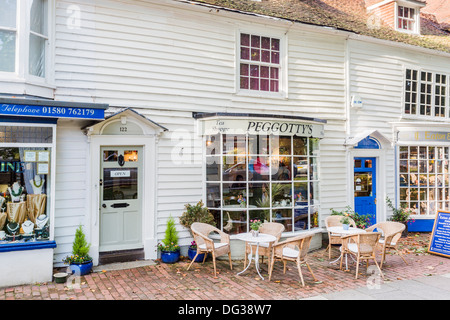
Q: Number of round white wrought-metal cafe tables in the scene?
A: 2